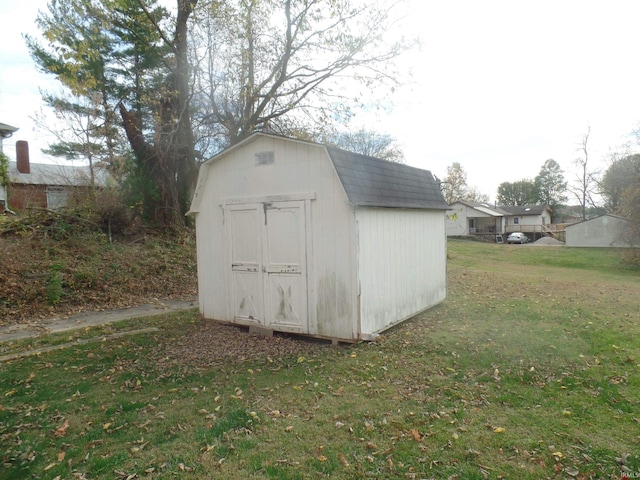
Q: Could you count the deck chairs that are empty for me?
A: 0